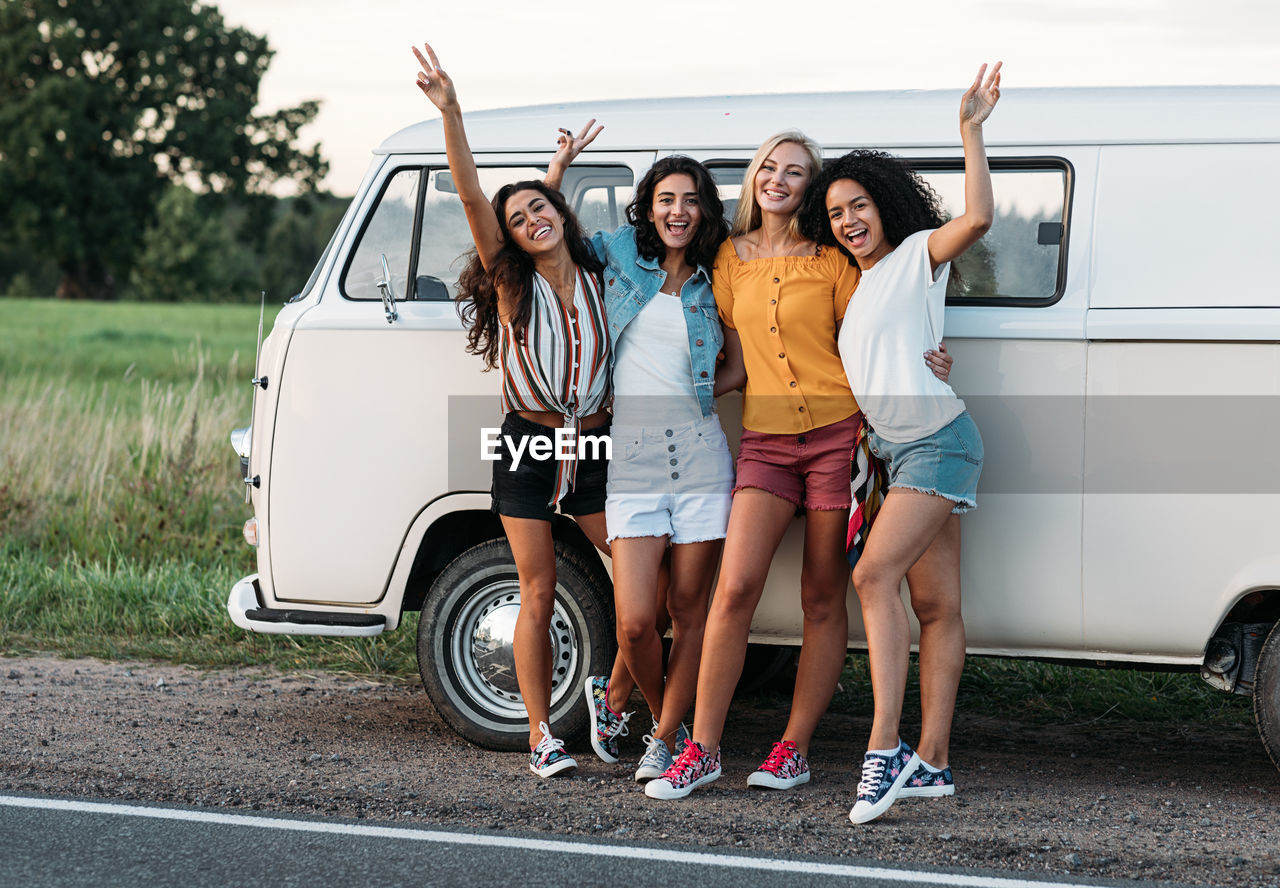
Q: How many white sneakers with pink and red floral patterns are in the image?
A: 2